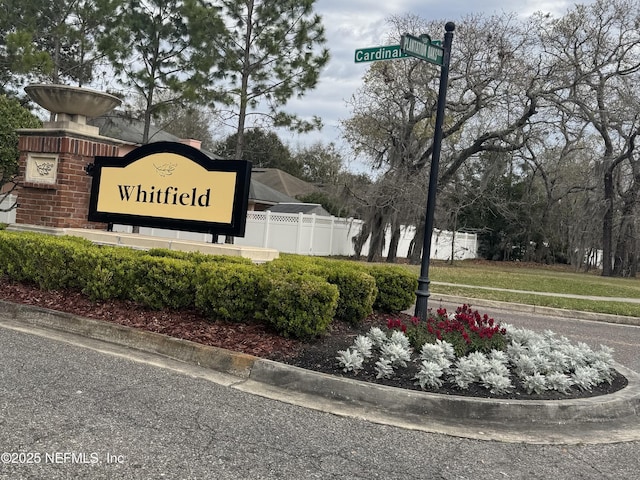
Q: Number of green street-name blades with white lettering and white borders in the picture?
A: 2